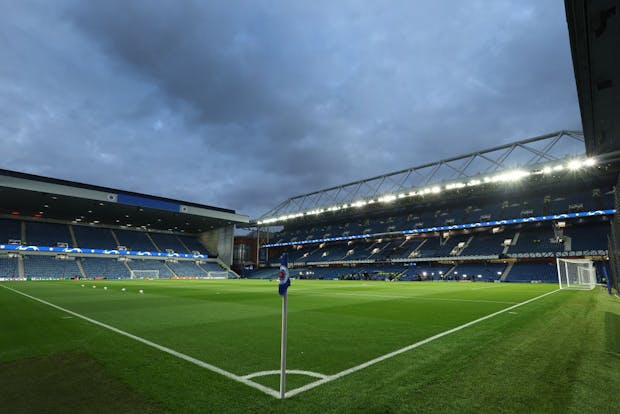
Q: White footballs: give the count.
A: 5